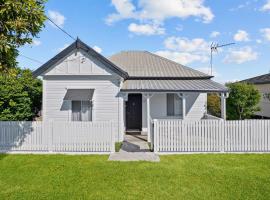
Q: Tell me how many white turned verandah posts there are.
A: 3